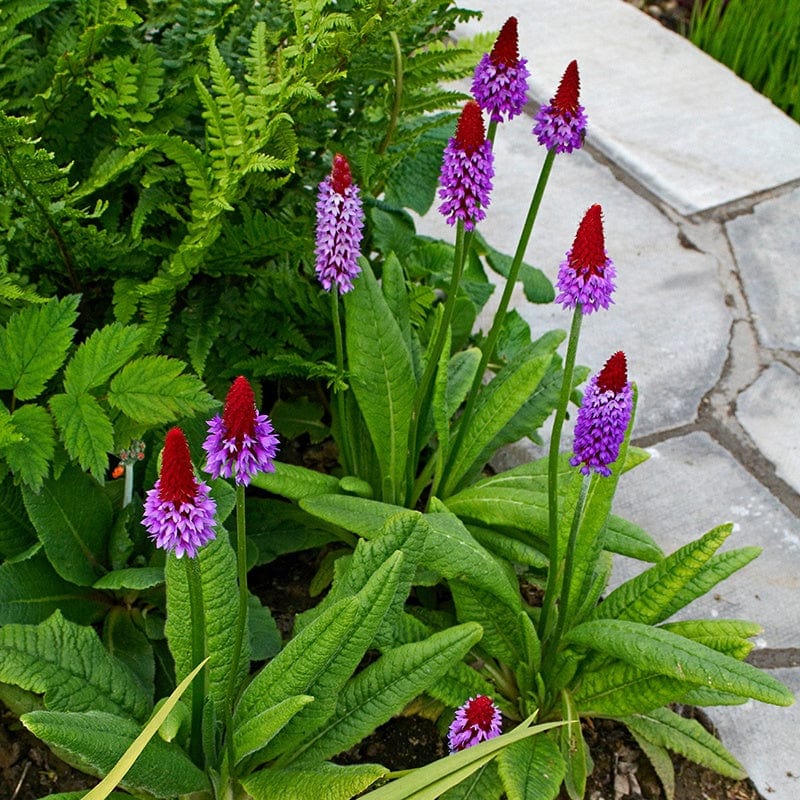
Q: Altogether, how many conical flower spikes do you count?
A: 9